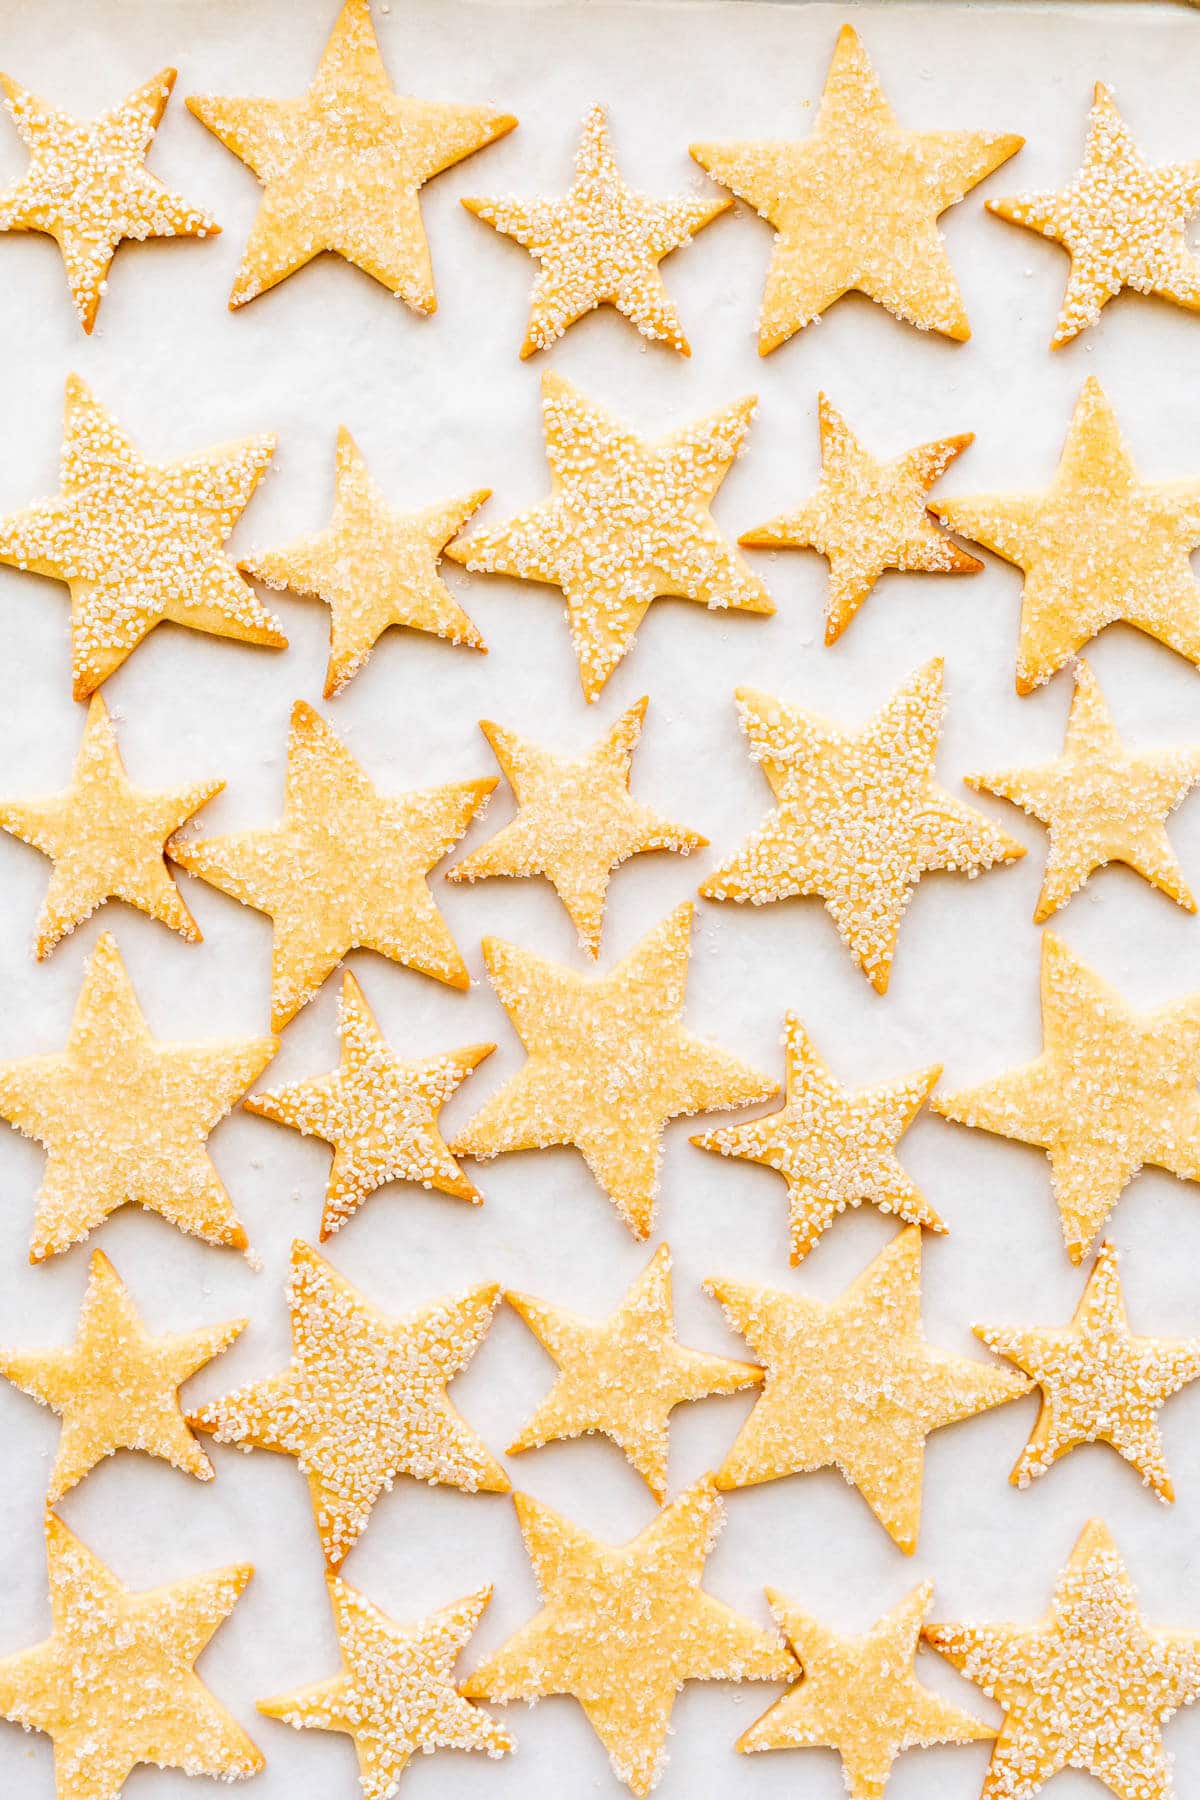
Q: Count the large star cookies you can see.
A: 15